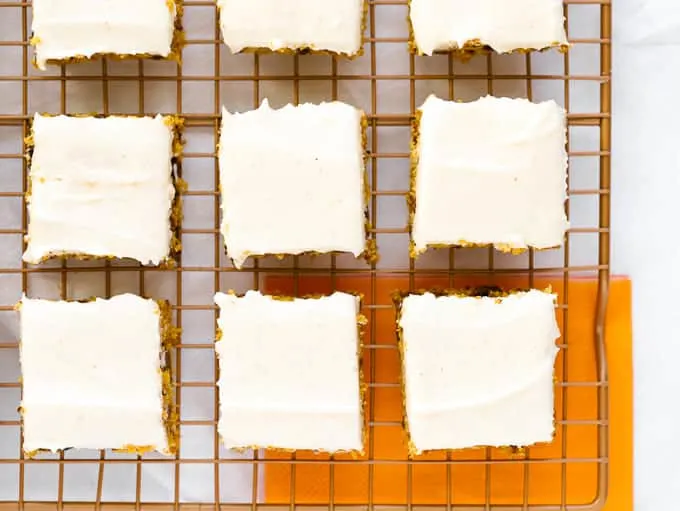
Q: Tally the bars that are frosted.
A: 9